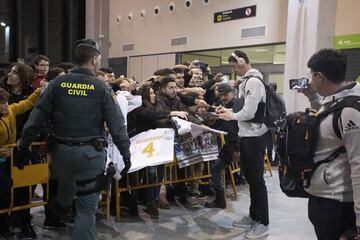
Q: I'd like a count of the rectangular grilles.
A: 3